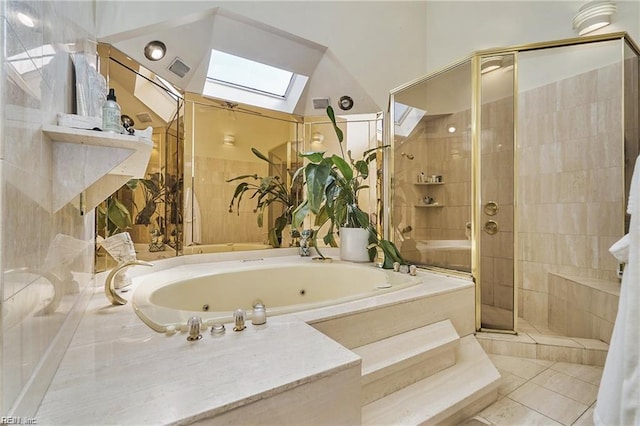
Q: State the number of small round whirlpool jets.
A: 2